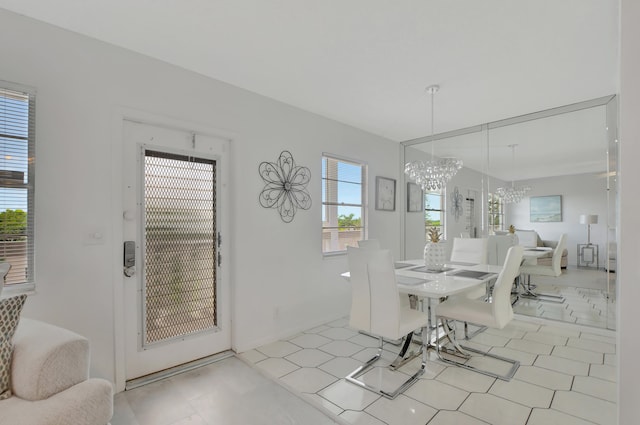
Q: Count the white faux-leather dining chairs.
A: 4